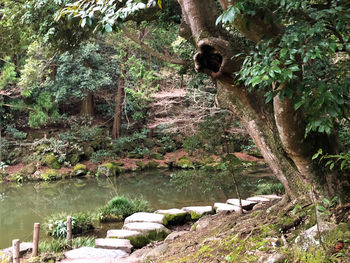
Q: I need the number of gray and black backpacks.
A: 0